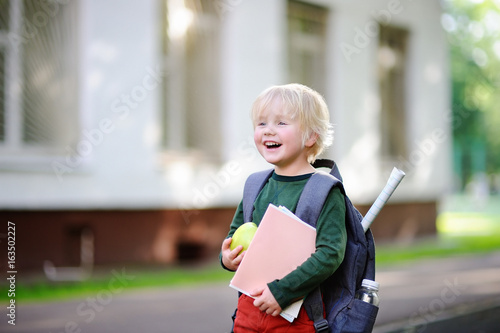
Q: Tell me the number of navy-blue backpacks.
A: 1